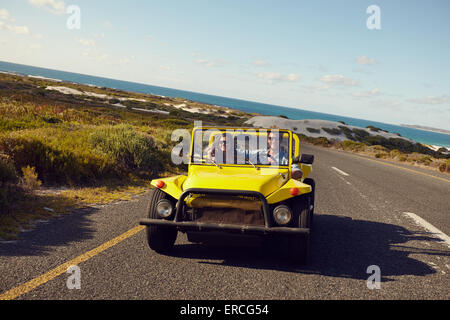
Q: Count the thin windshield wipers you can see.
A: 2